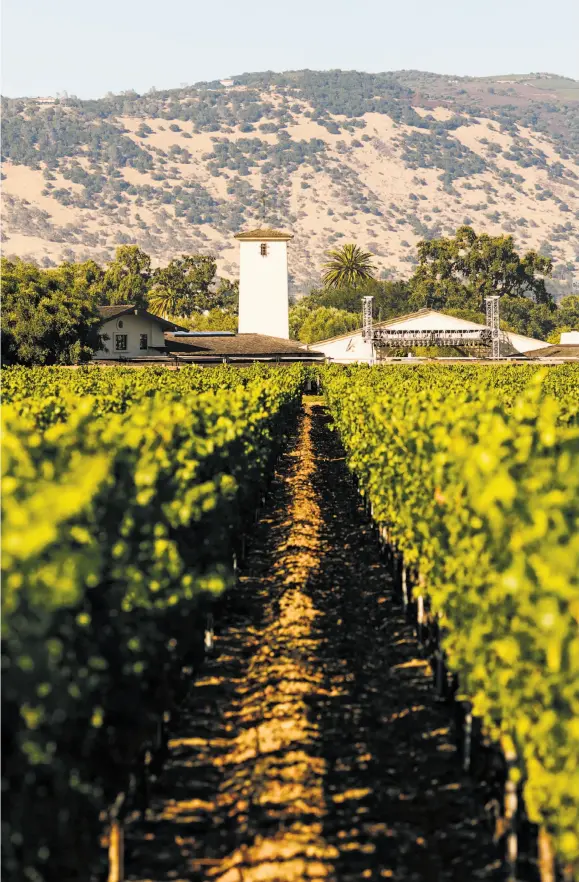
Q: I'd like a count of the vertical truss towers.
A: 2